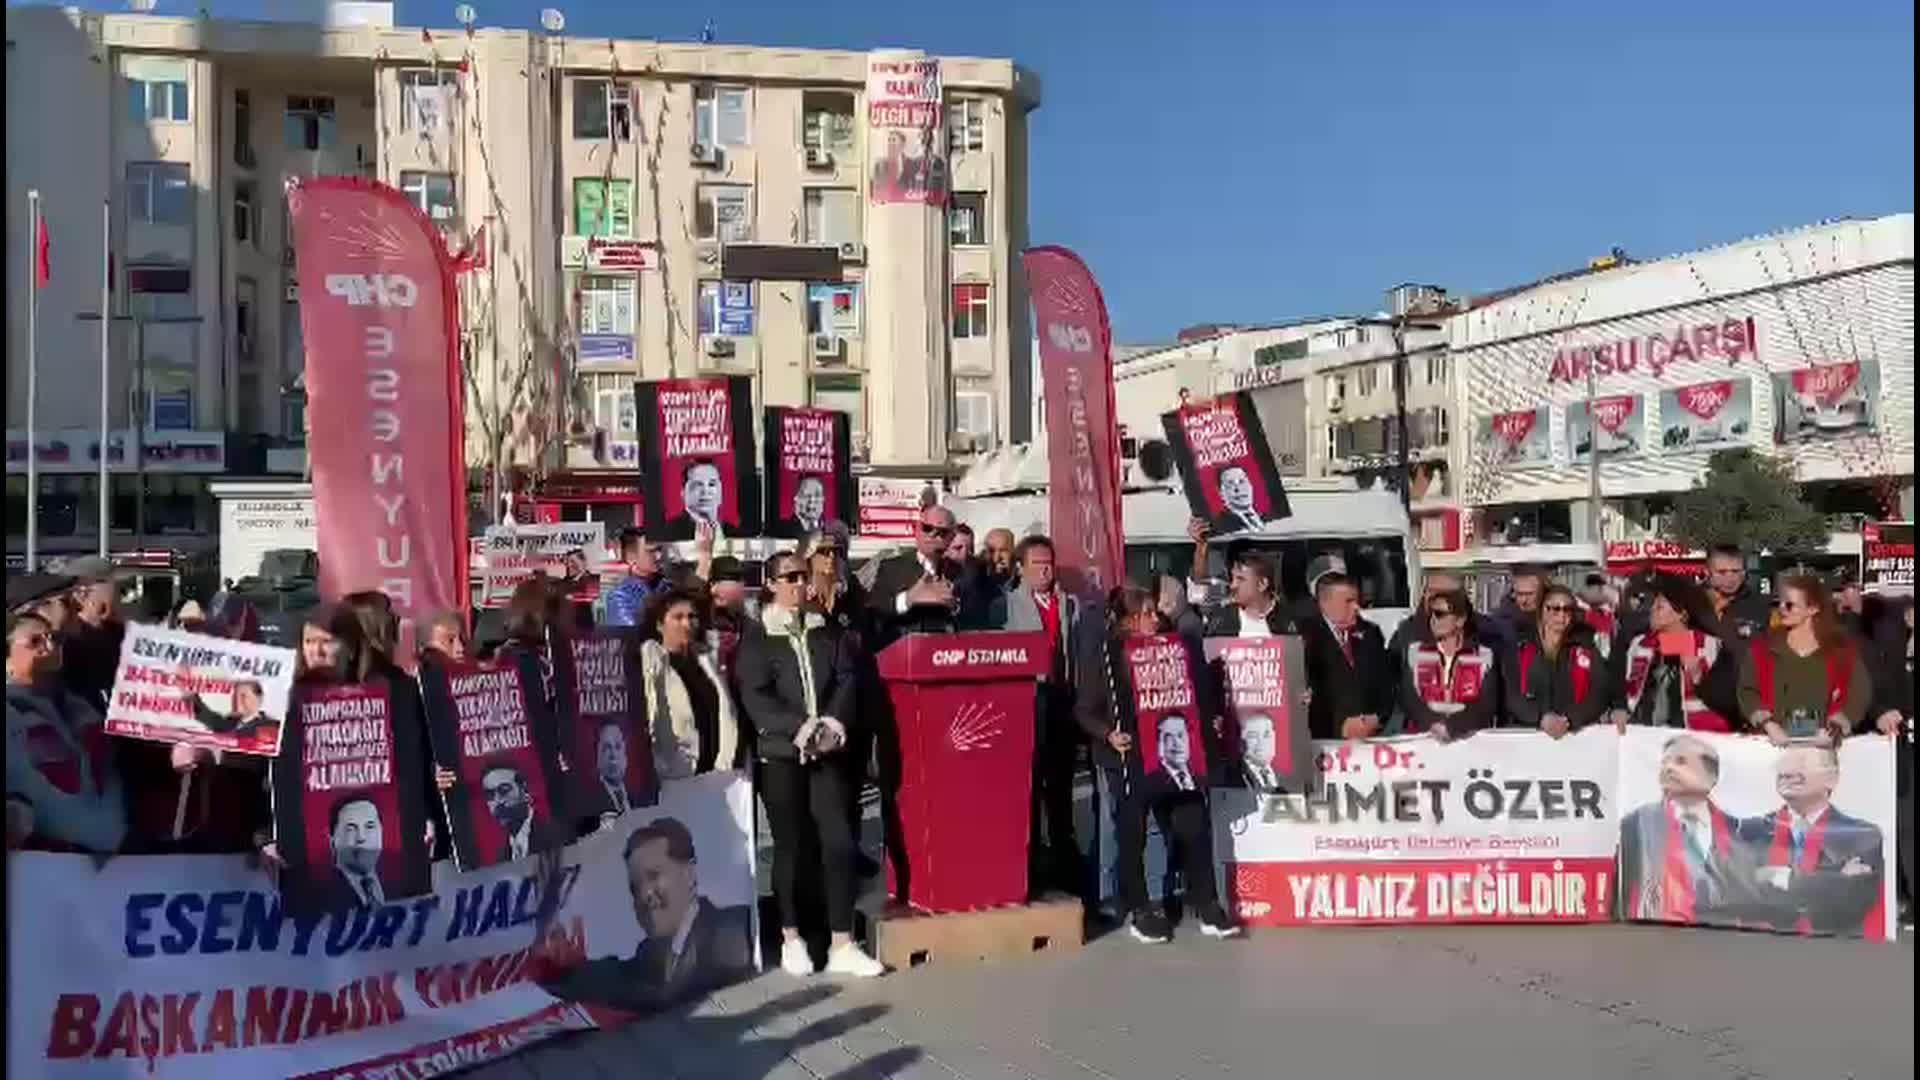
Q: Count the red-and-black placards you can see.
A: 8